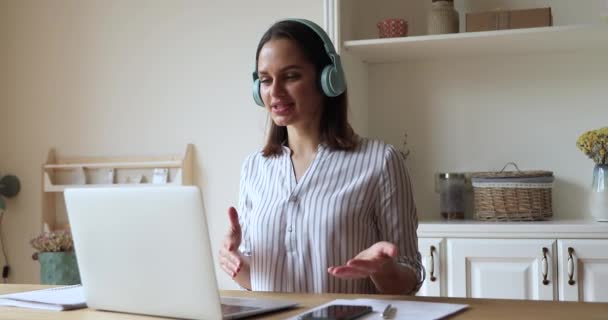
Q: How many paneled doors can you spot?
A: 3